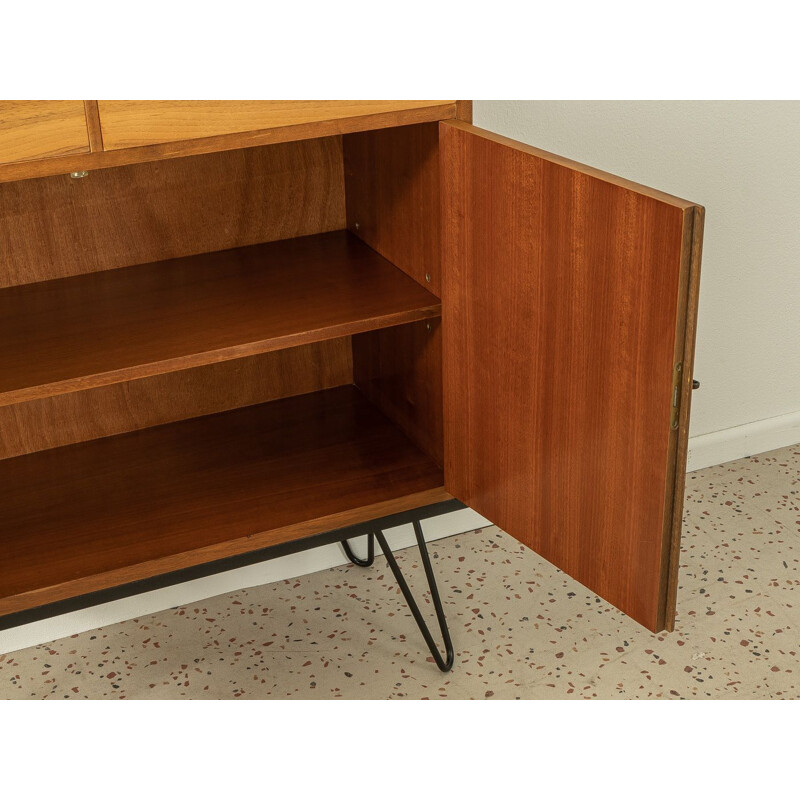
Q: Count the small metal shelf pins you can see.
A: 3